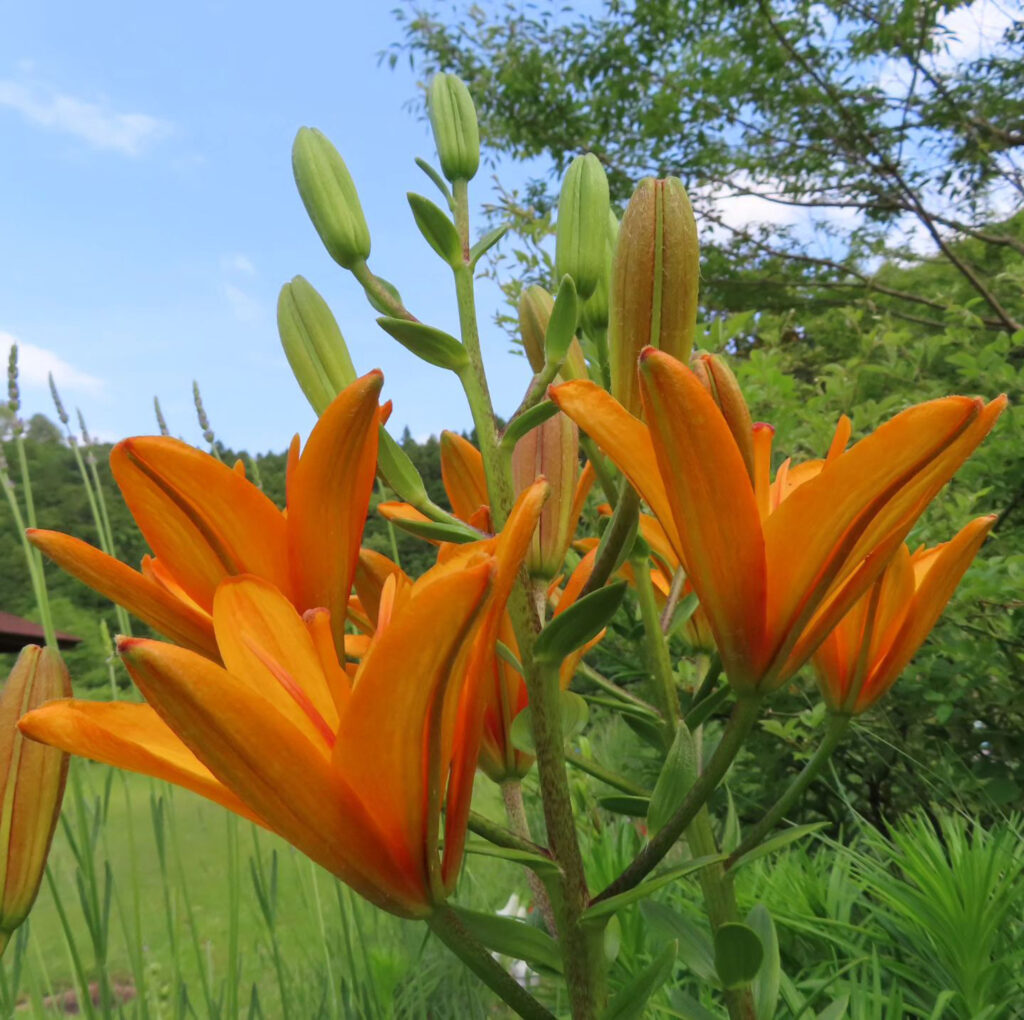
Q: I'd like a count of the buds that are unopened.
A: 10